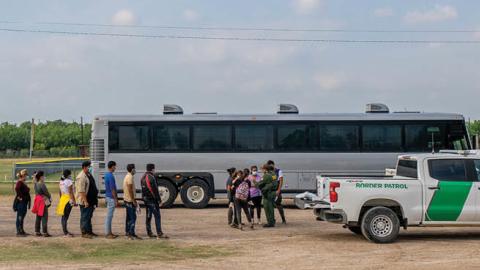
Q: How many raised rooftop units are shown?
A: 3